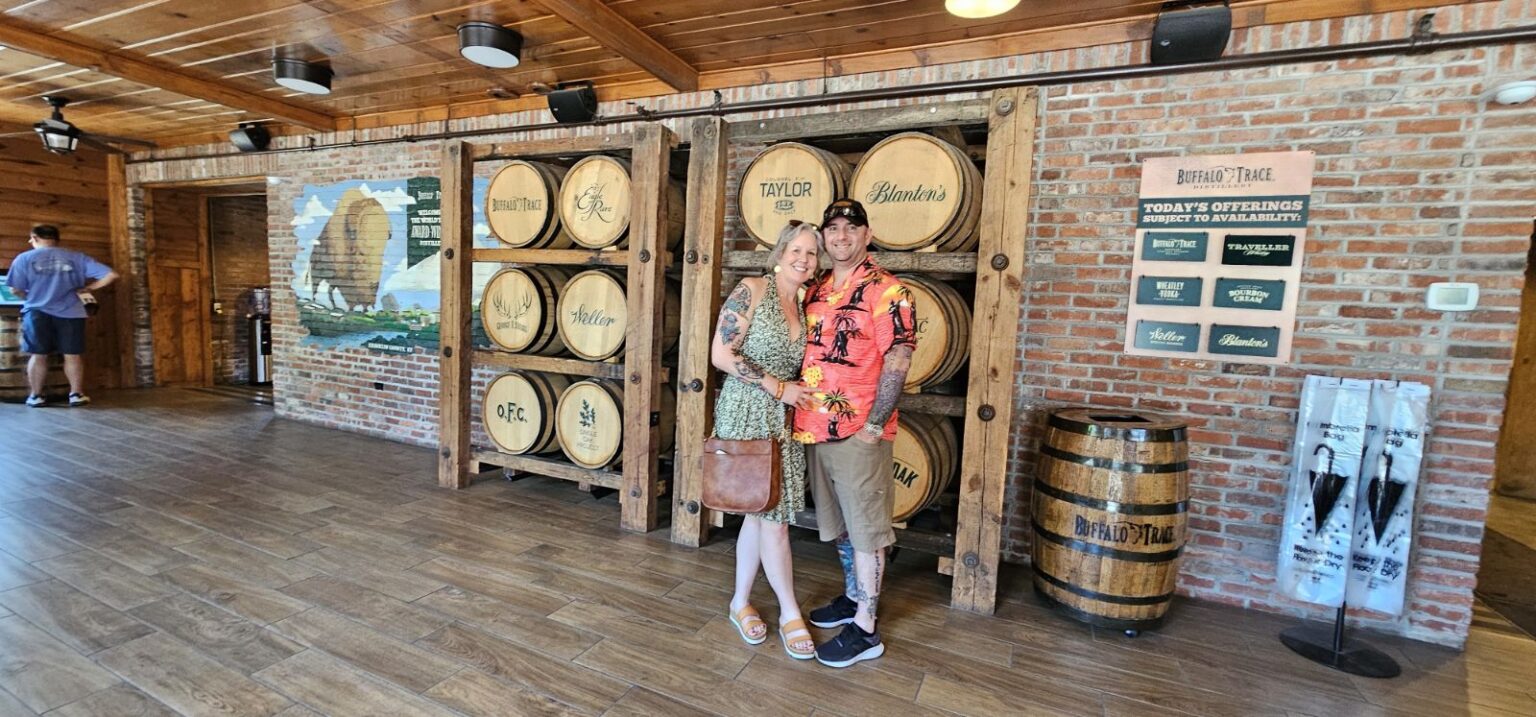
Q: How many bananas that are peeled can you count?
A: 0